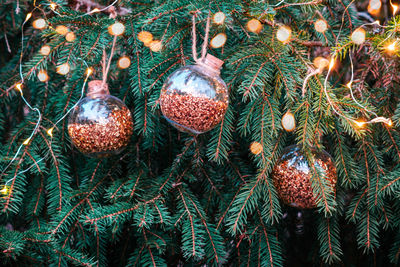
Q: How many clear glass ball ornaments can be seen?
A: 3